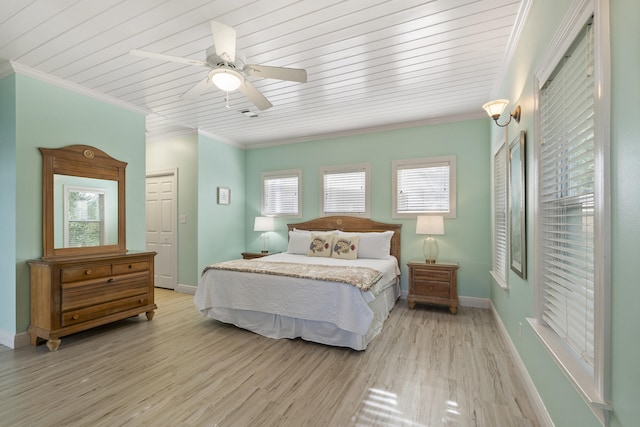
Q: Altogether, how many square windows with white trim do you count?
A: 3